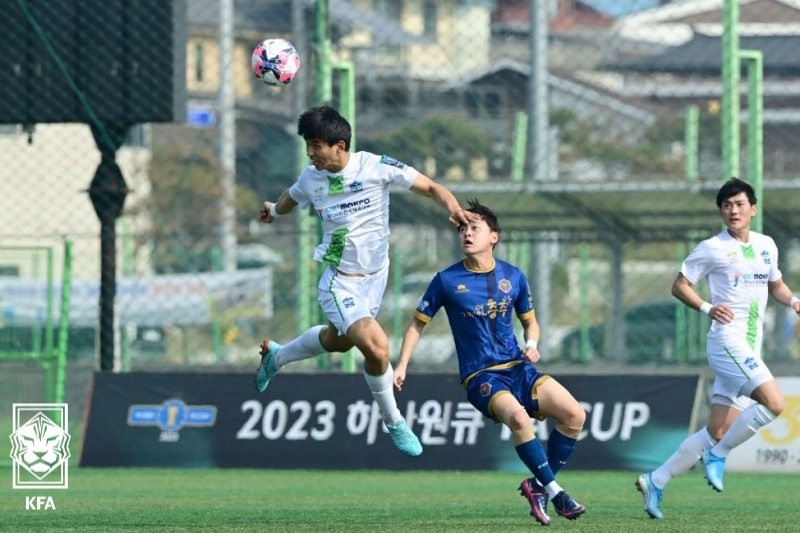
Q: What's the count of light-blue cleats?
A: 4